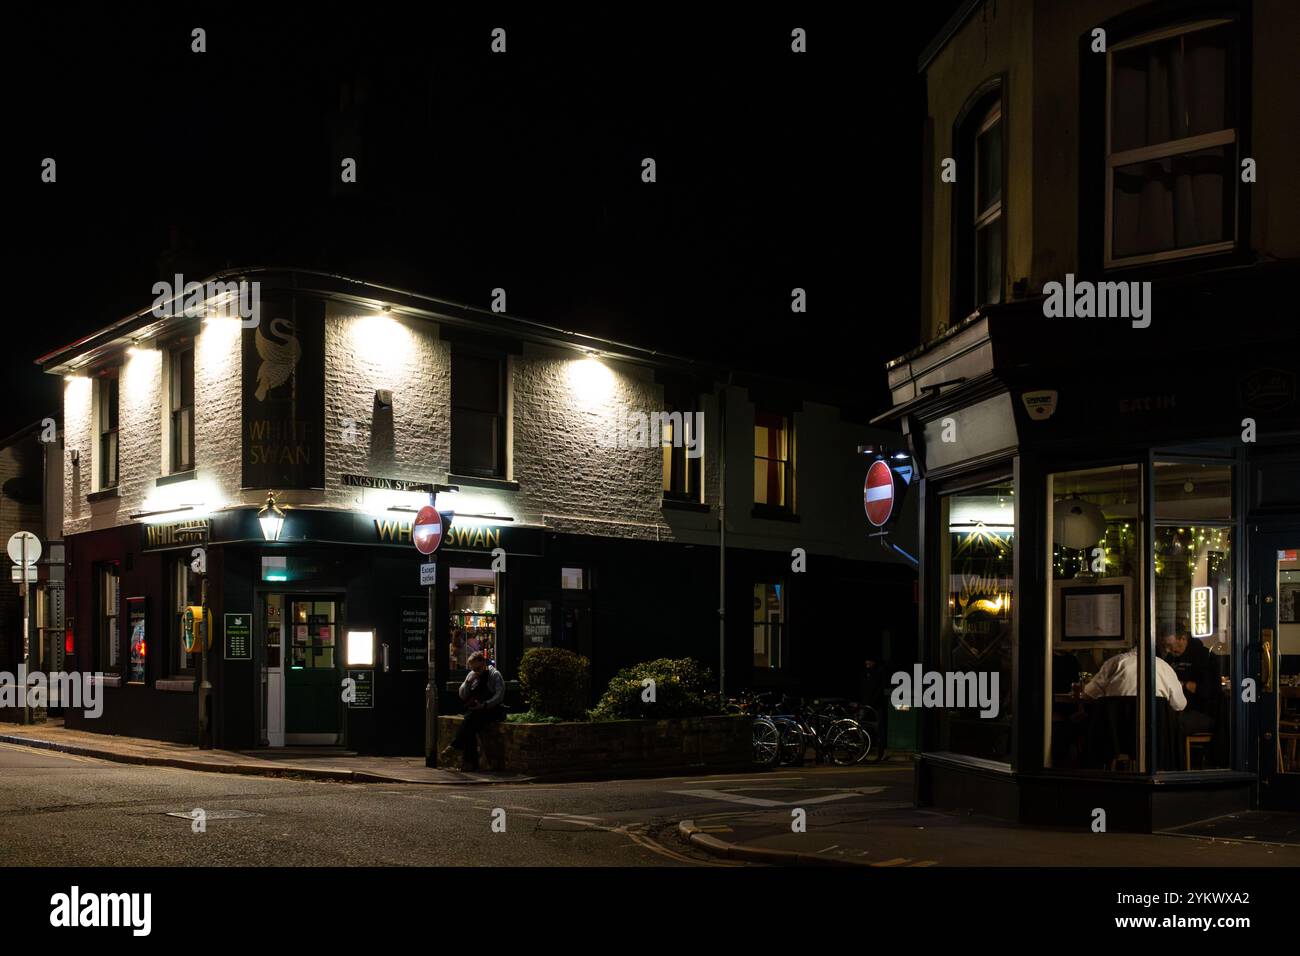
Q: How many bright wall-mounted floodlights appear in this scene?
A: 5